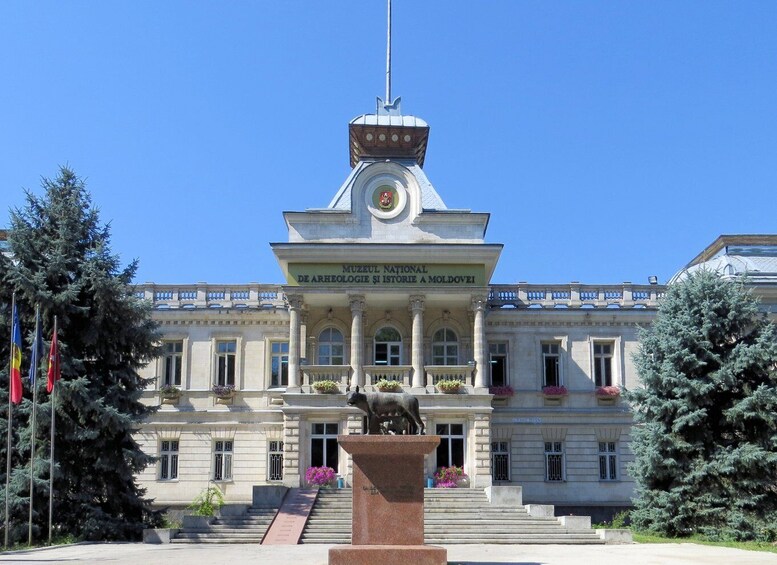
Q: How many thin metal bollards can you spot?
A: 0